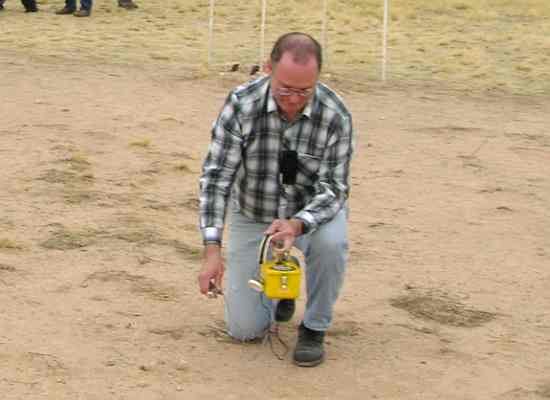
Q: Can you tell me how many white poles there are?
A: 4